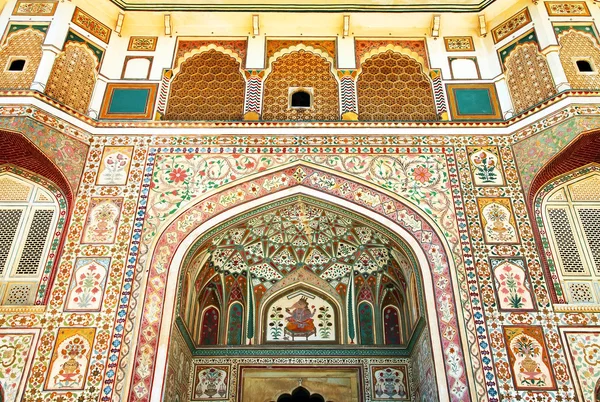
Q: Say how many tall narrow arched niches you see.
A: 4